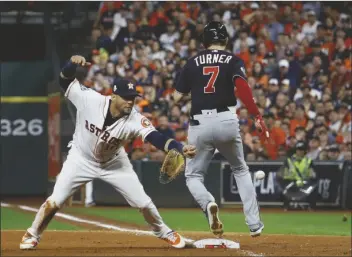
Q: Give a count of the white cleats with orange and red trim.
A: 2